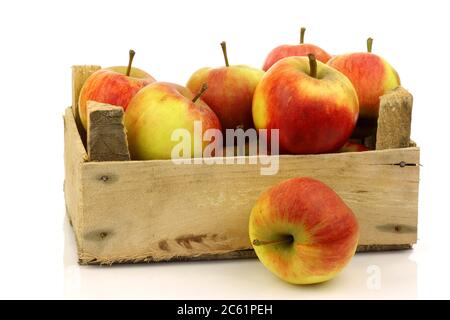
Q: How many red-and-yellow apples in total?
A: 7